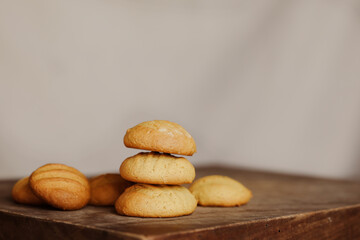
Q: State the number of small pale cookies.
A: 7